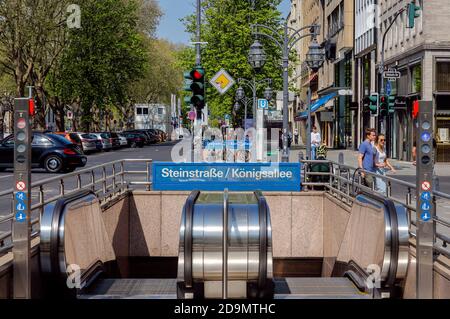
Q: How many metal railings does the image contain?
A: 2